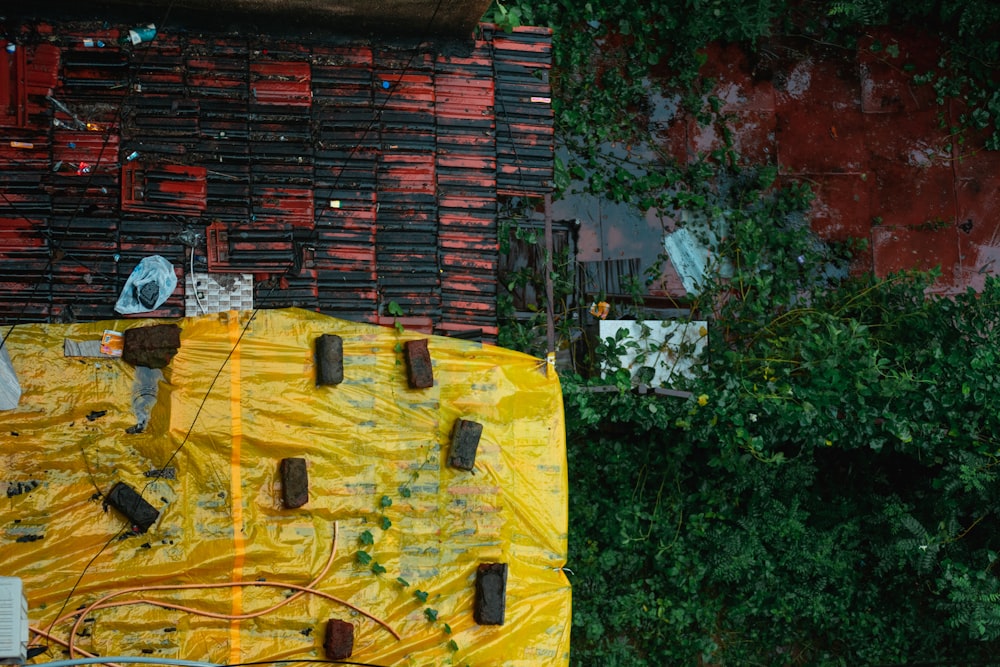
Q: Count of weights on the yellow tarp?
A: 8